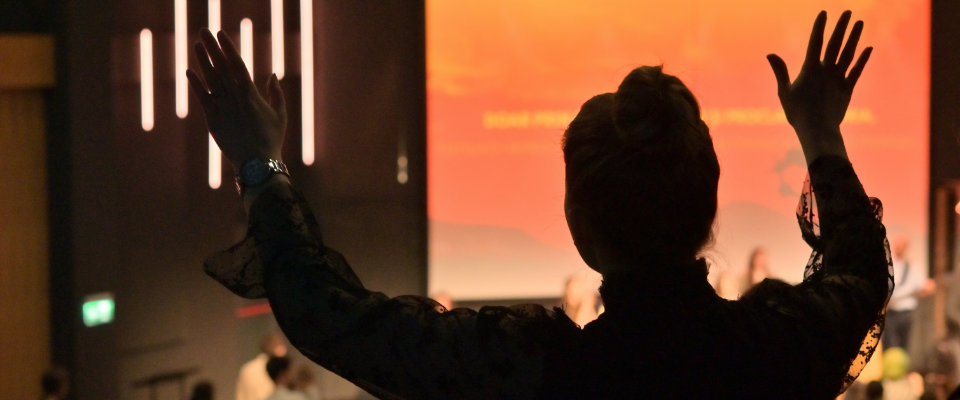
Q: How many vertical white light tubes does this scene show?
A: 6